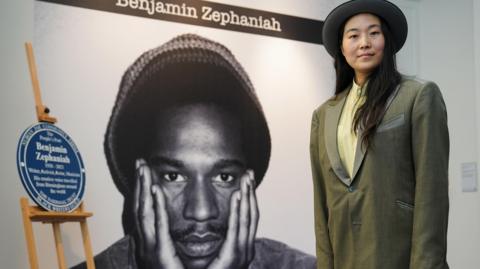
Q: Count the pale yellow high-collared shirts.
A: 1